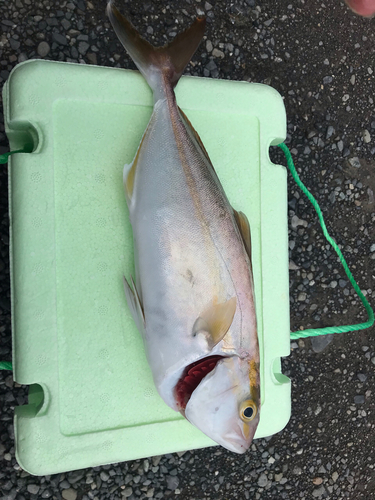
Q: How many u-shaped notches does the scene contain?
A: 4